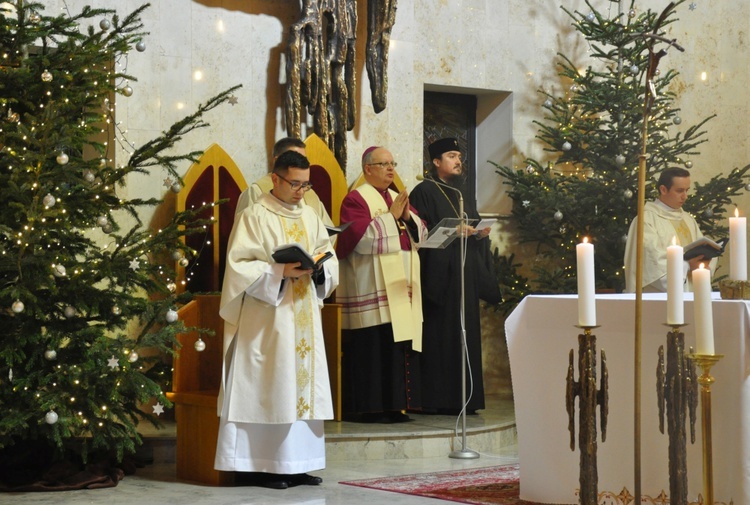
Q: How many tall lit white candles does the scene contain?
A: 4